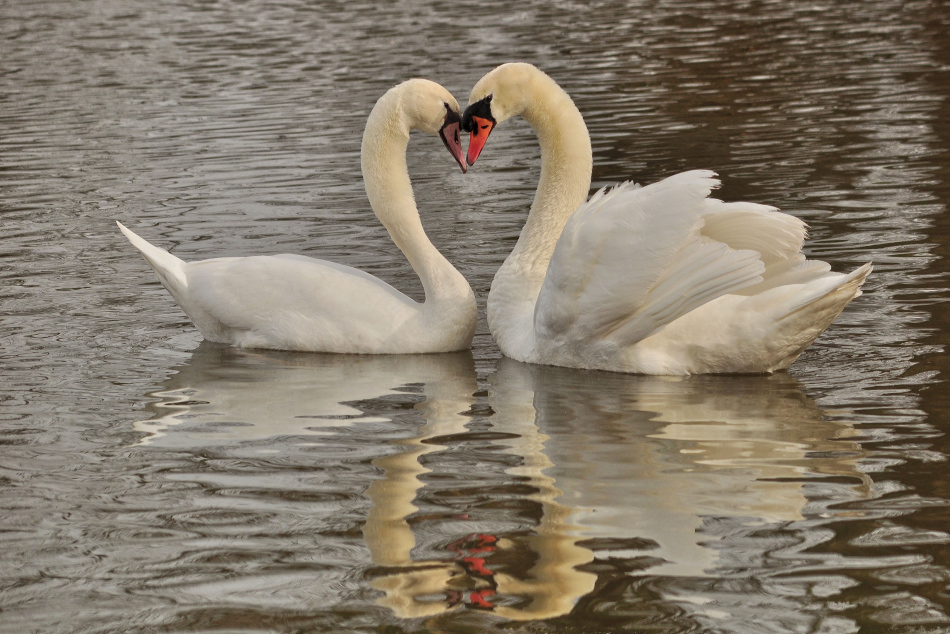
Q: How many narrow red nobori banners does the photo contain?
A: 0